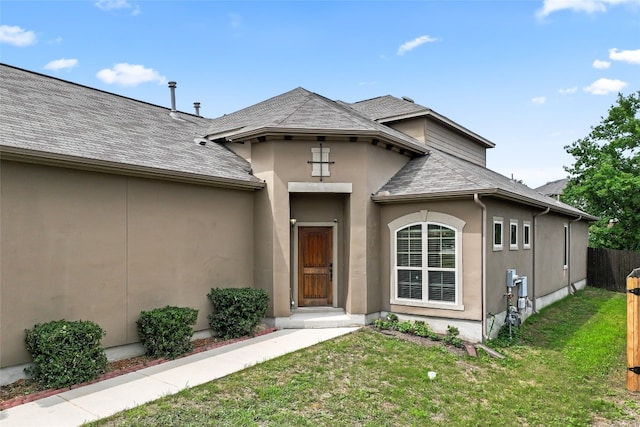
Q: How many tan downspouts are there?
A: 3